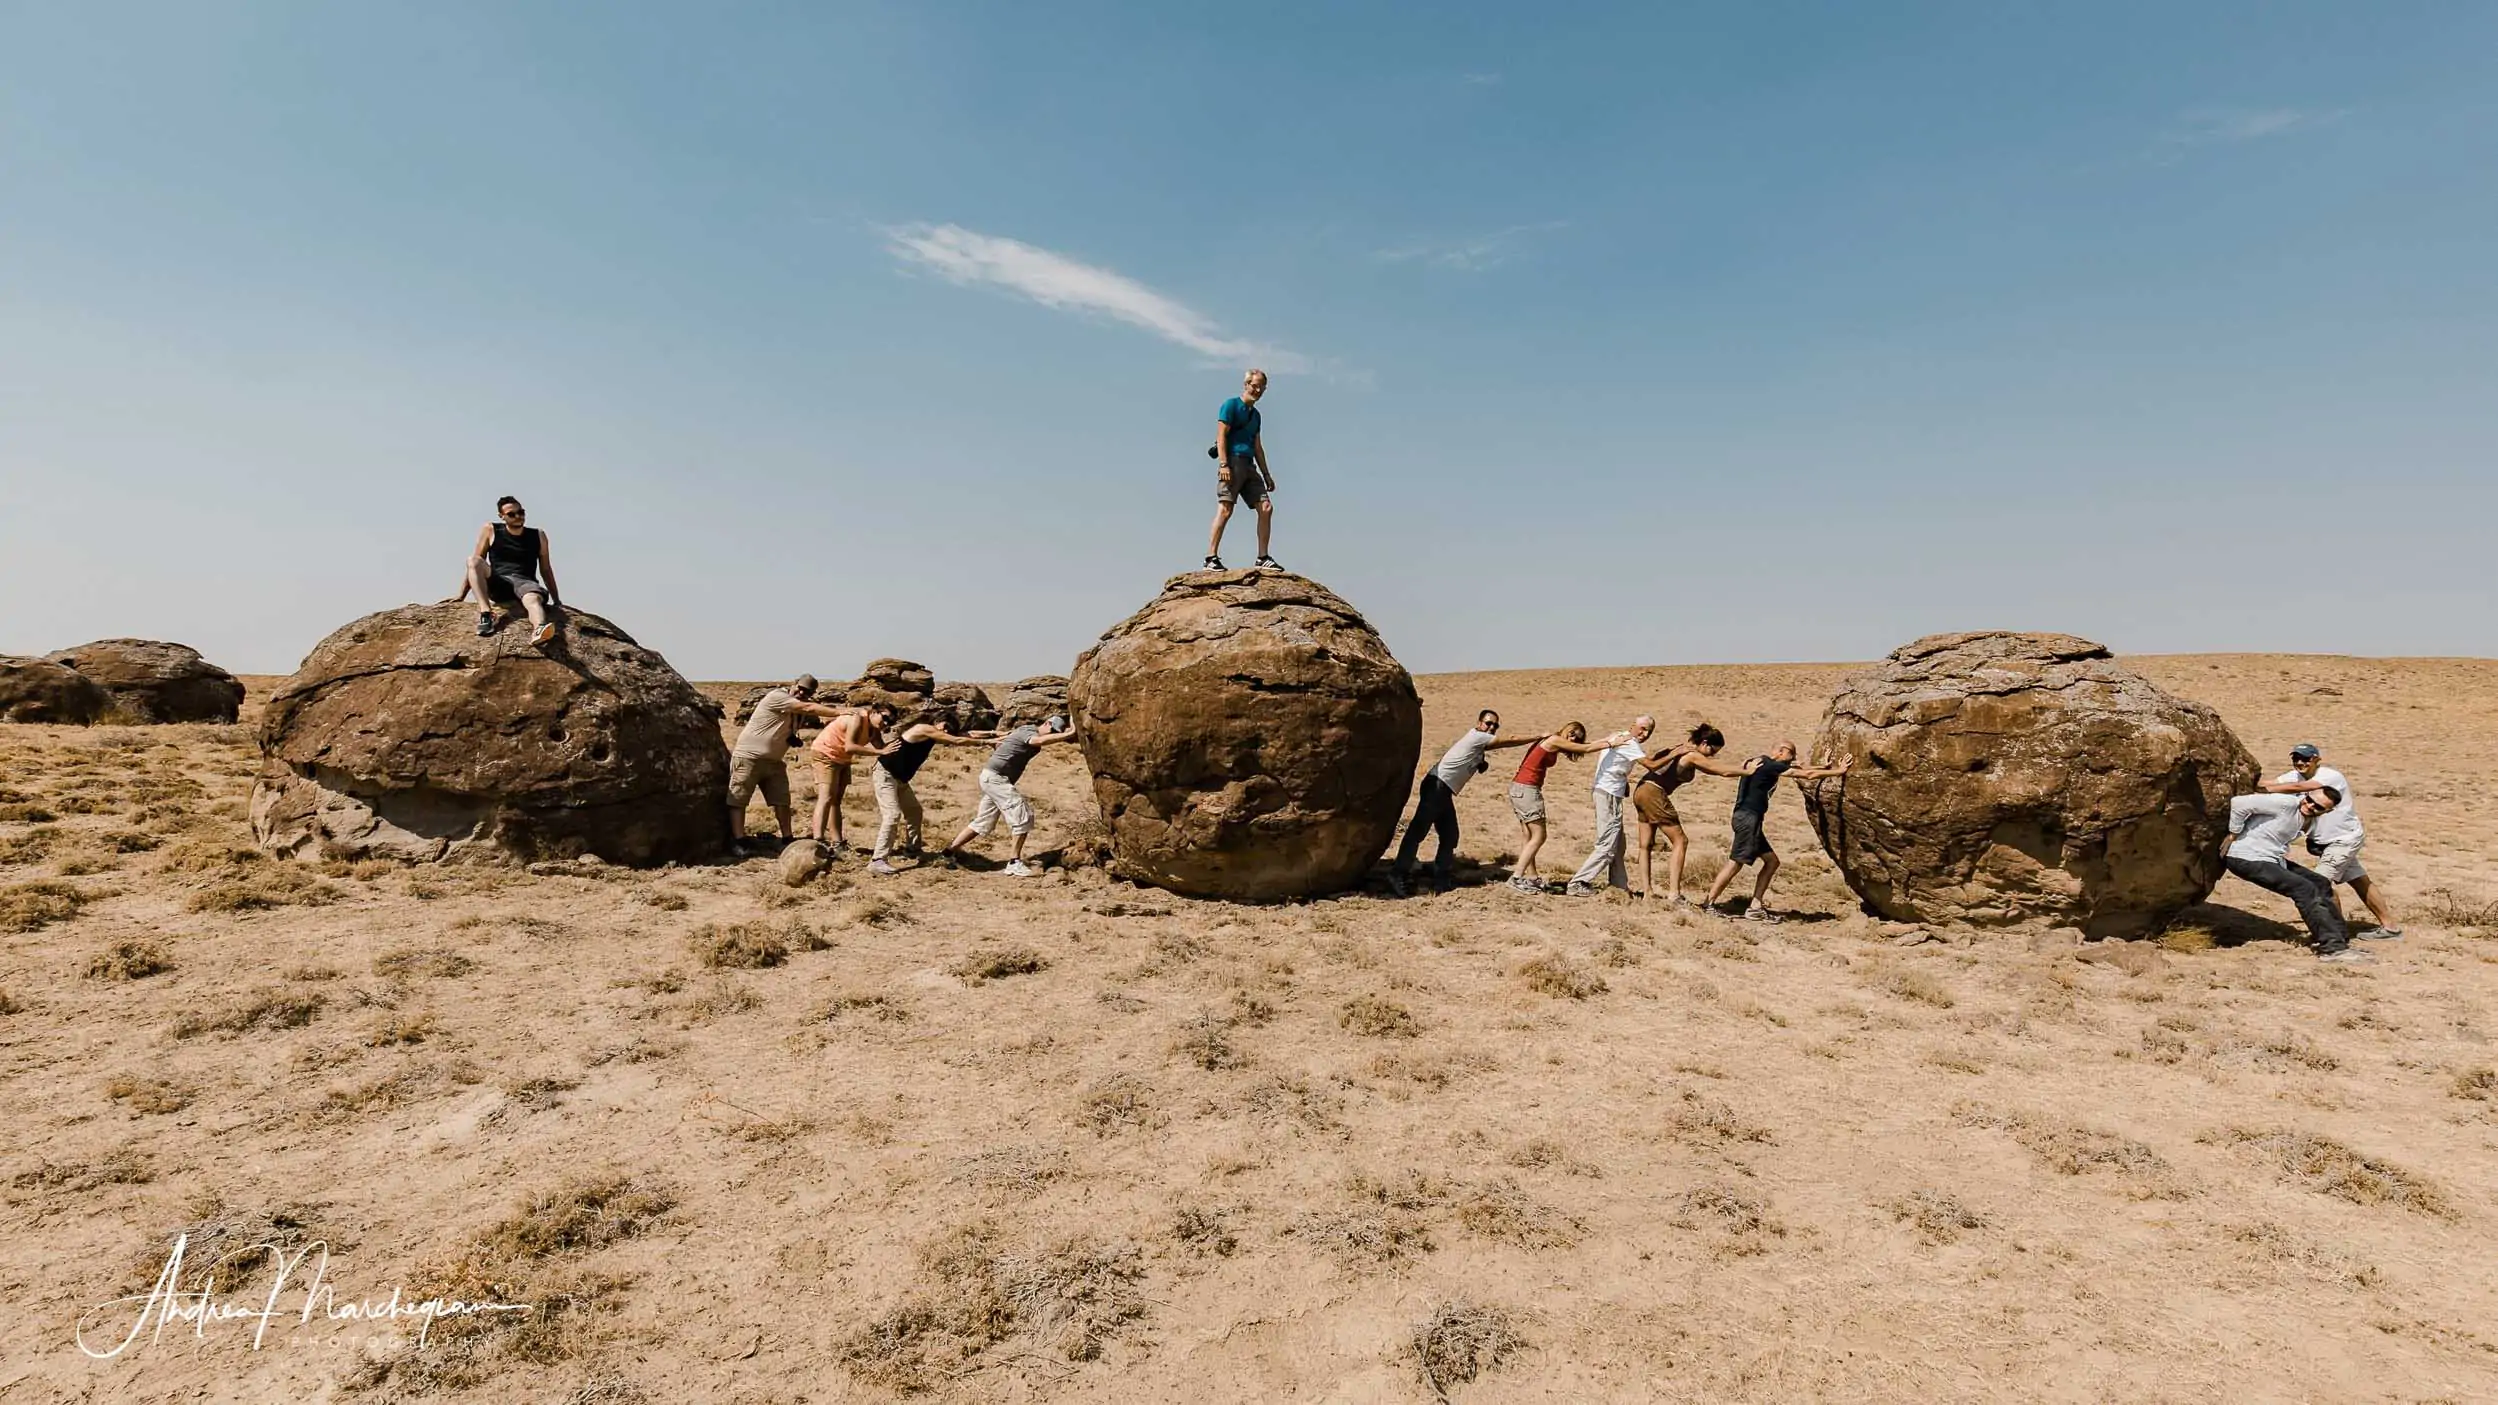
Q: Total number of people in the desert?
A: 13